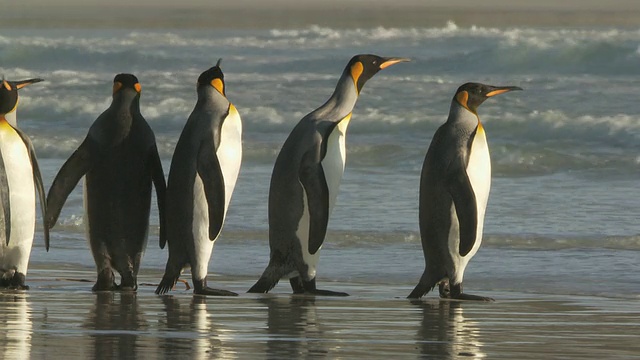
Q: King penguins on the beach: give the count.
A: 5